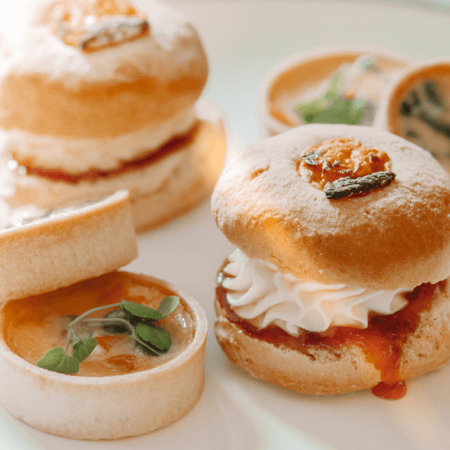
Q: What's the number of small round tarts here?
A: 4